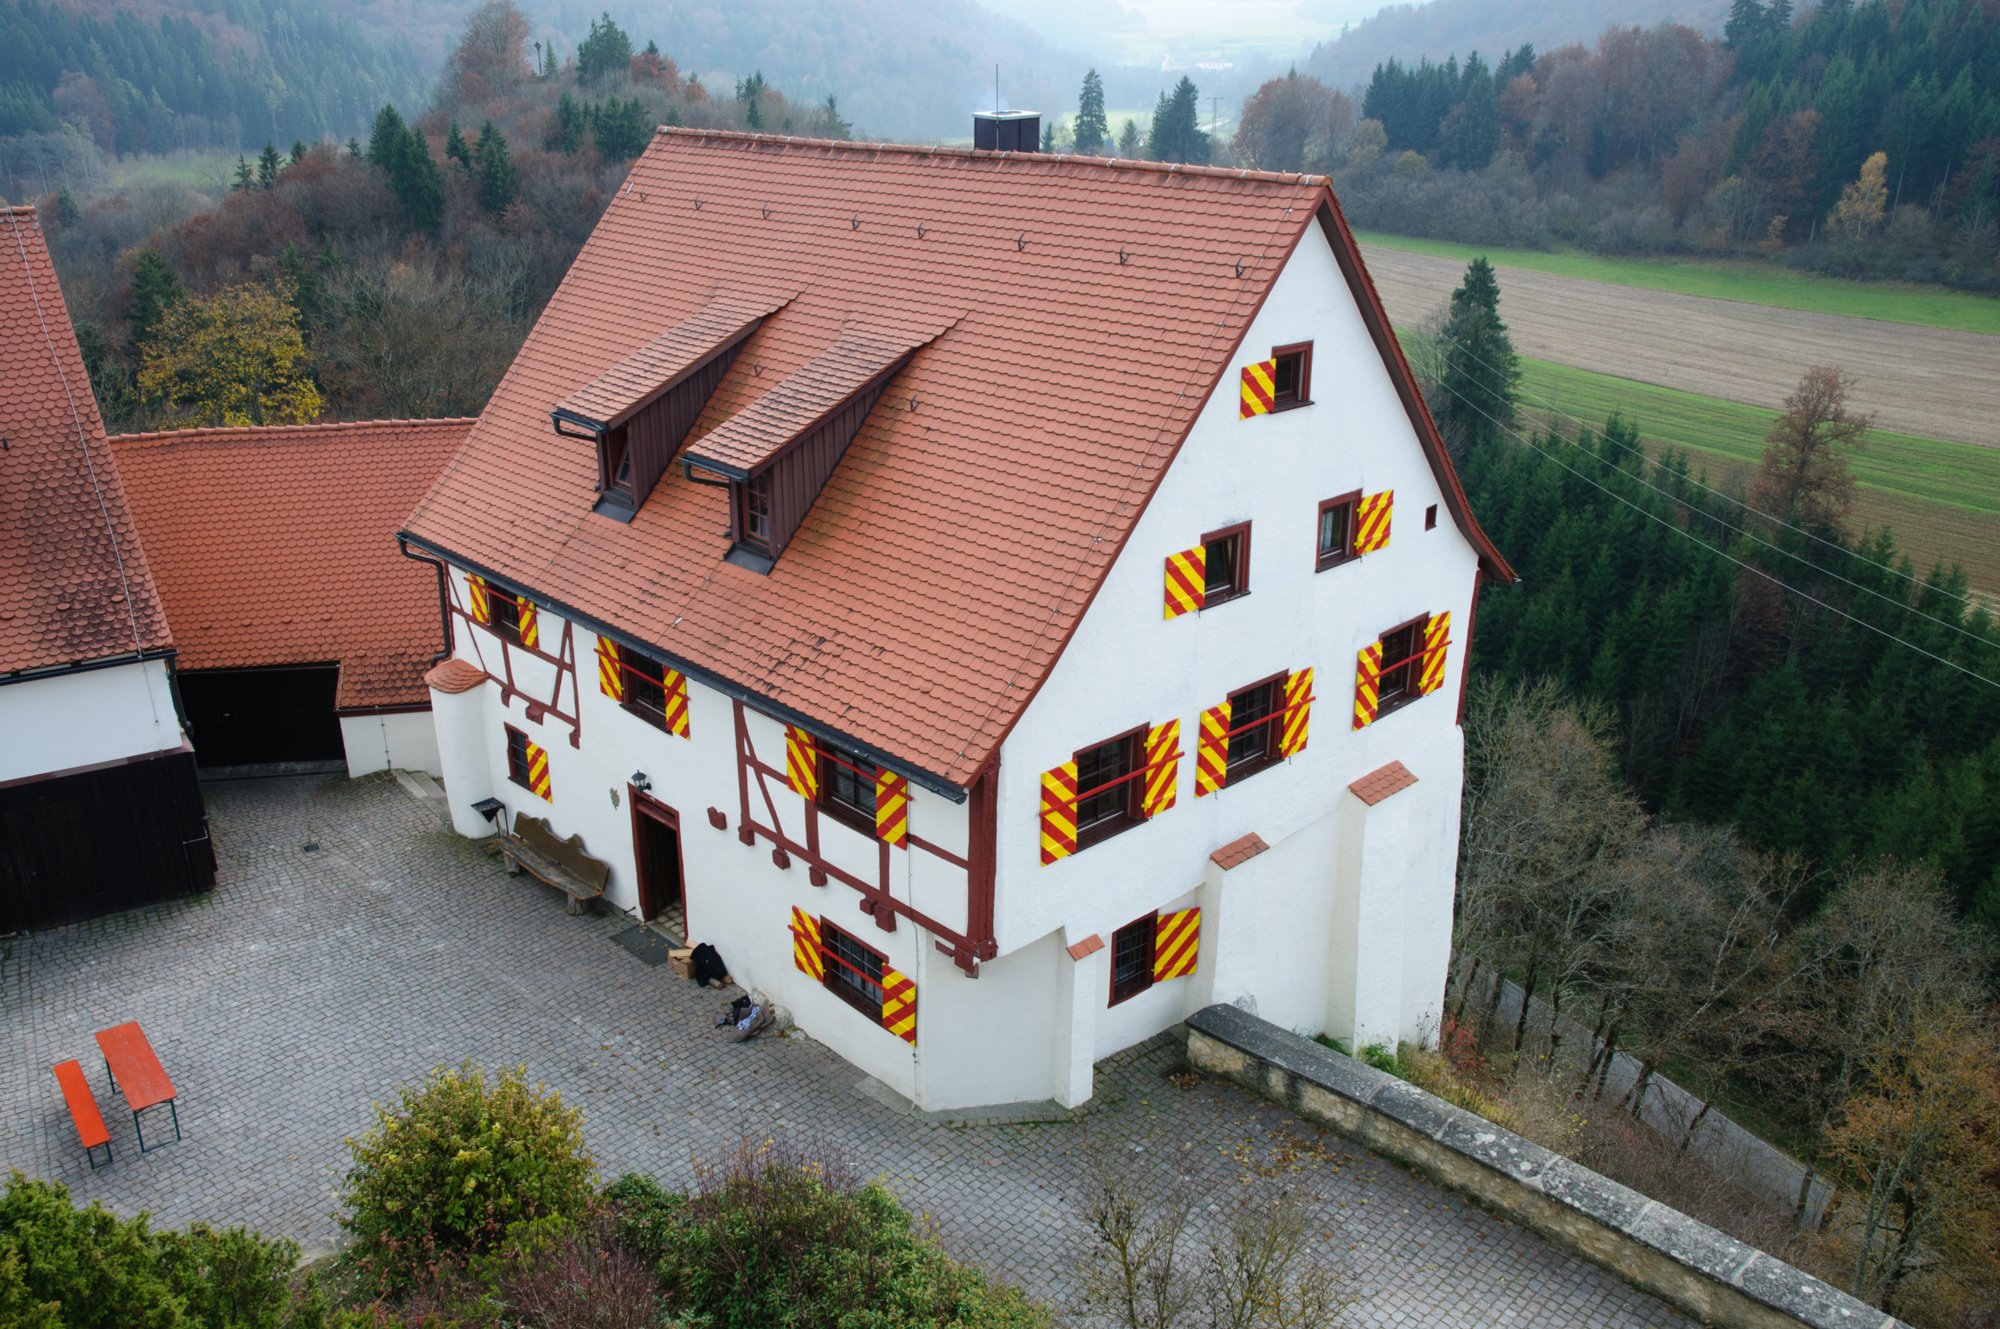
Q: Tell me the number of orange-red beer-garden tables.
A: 1